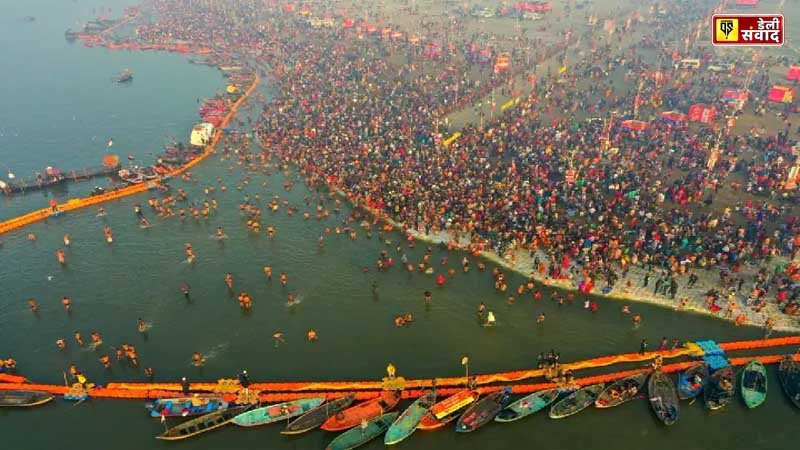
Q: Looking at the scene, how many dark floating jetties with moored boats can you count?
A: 1